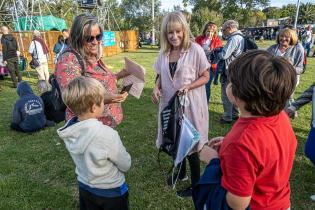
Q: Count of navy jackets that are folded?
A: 1